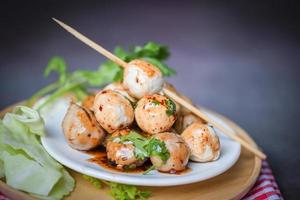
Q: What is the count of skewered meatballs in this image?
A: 1